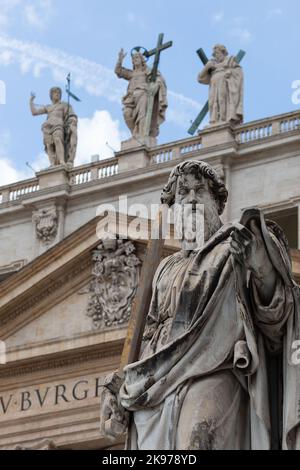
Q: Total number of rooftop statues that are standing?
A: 3